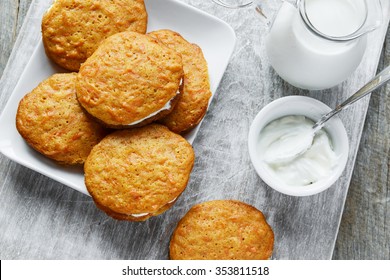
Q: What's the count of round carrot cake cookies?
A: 6